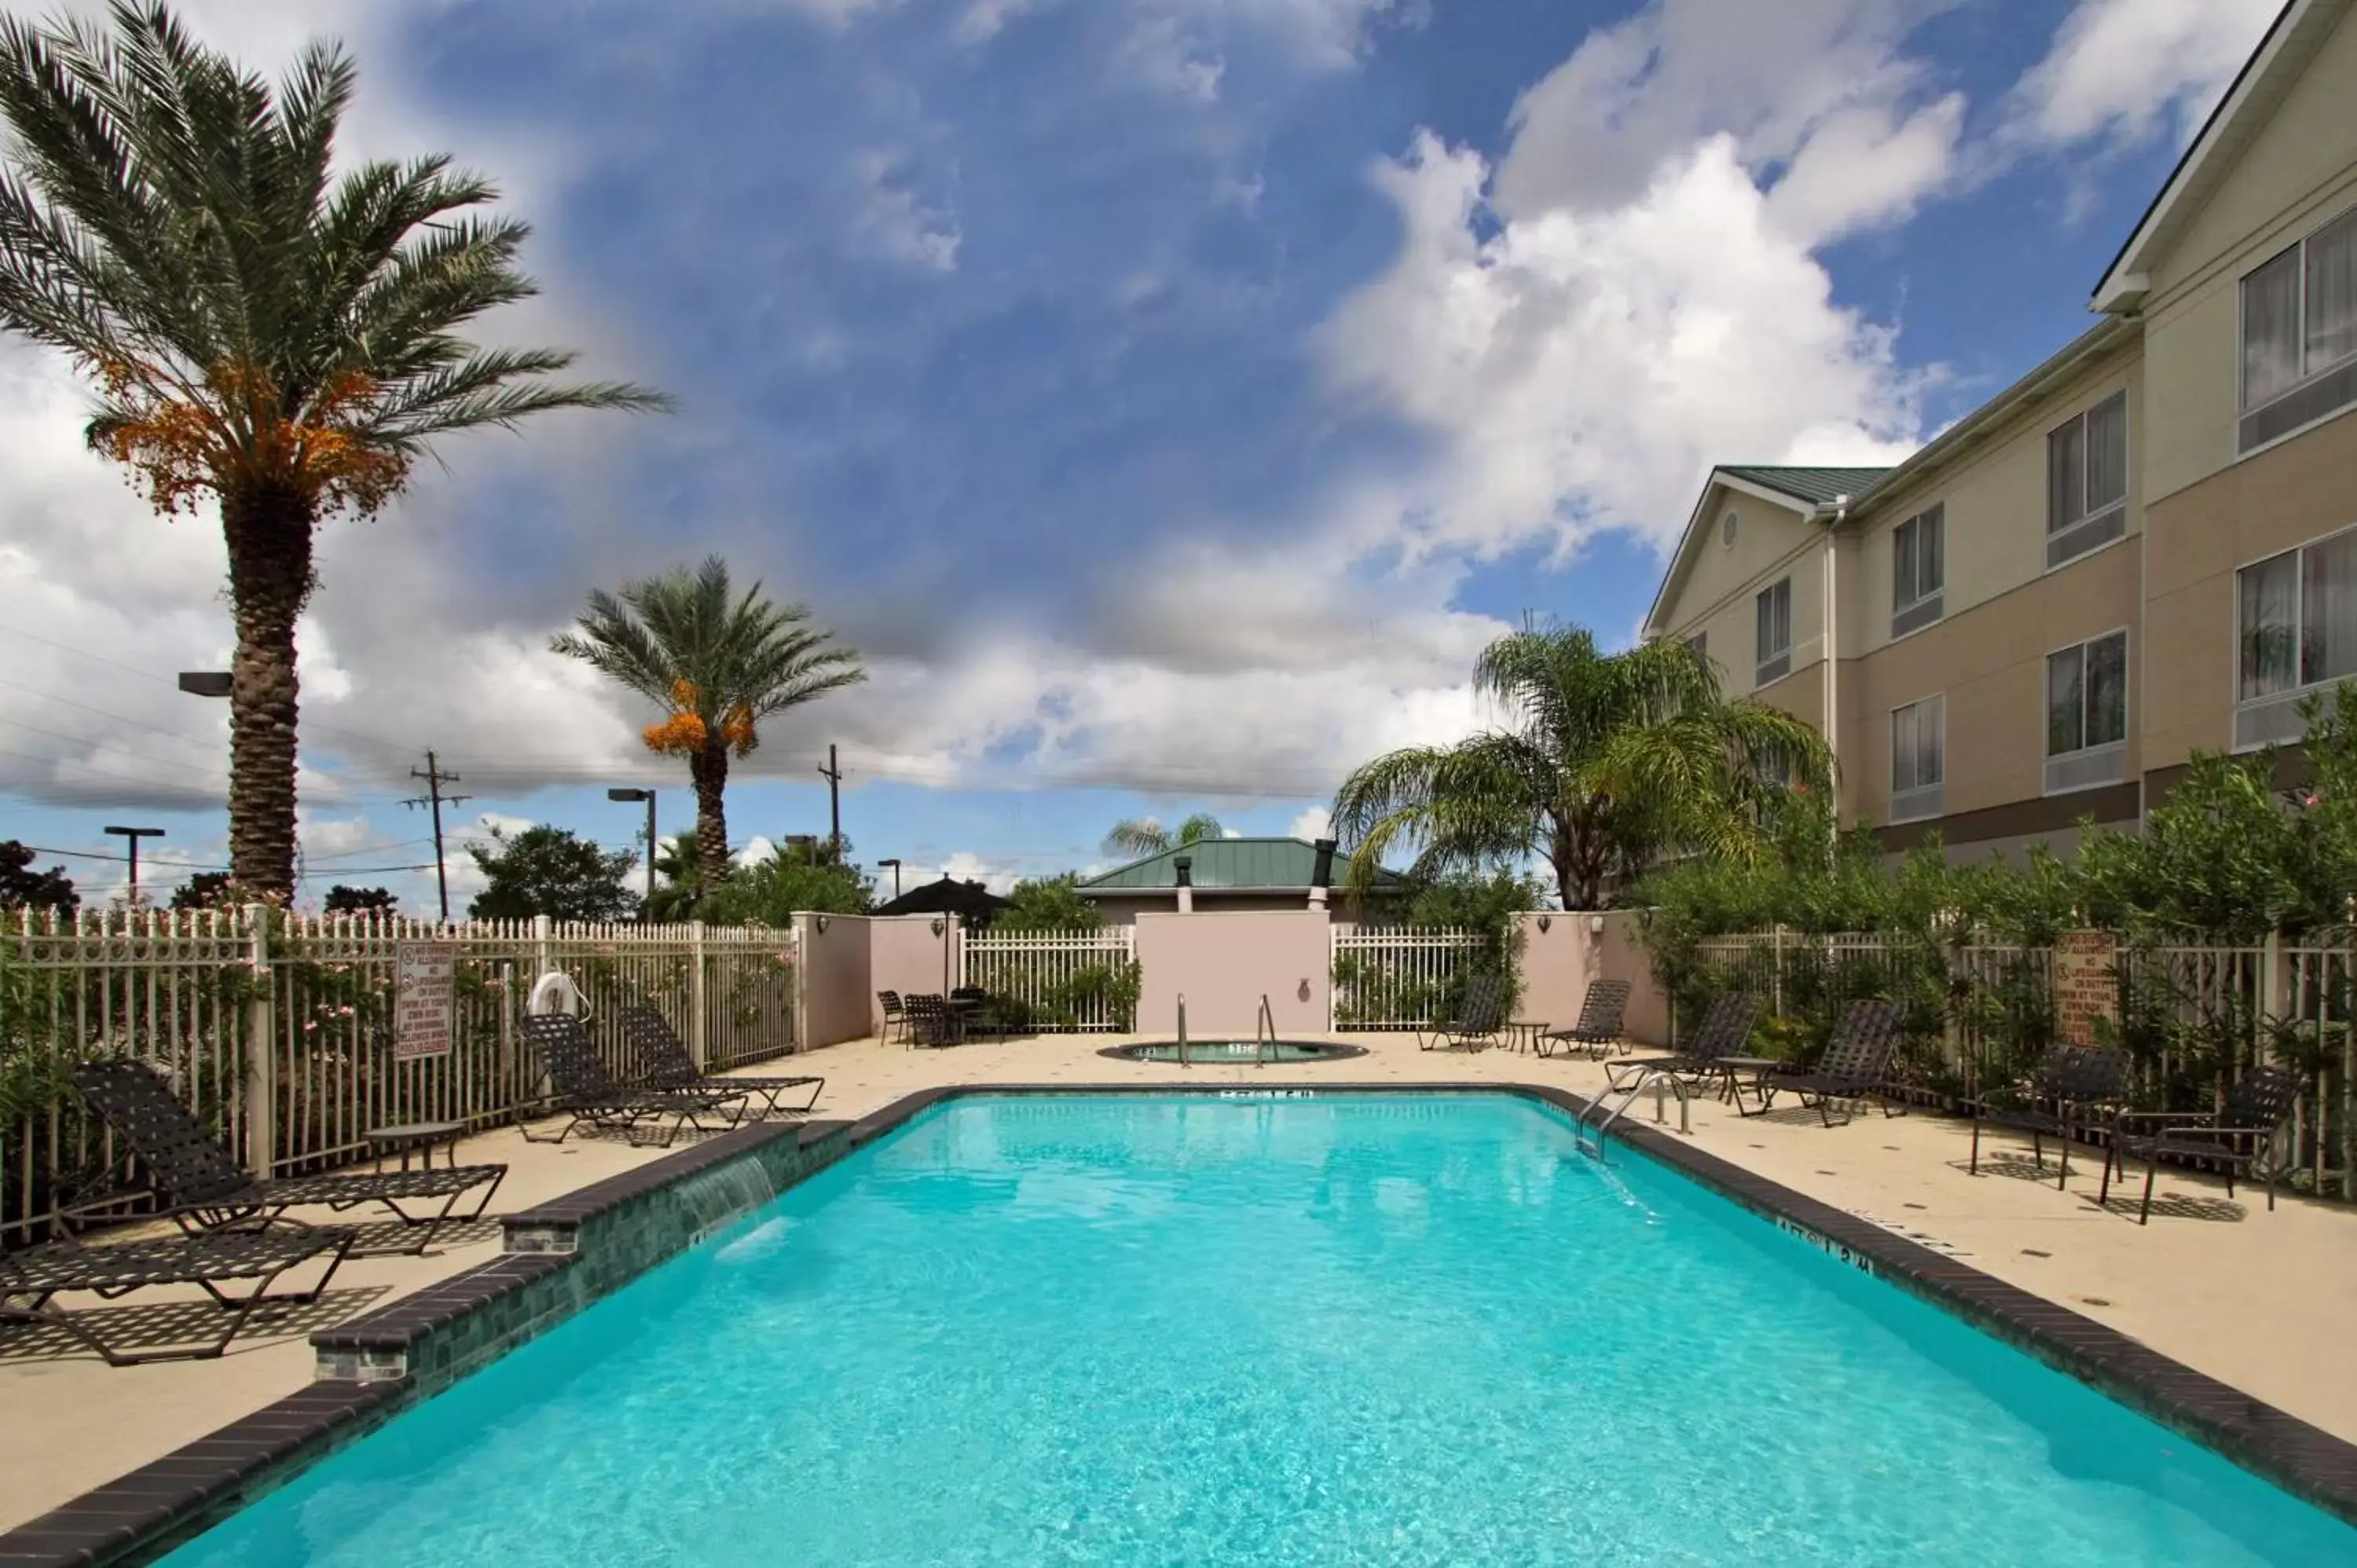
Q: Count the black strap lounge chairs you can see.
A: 8